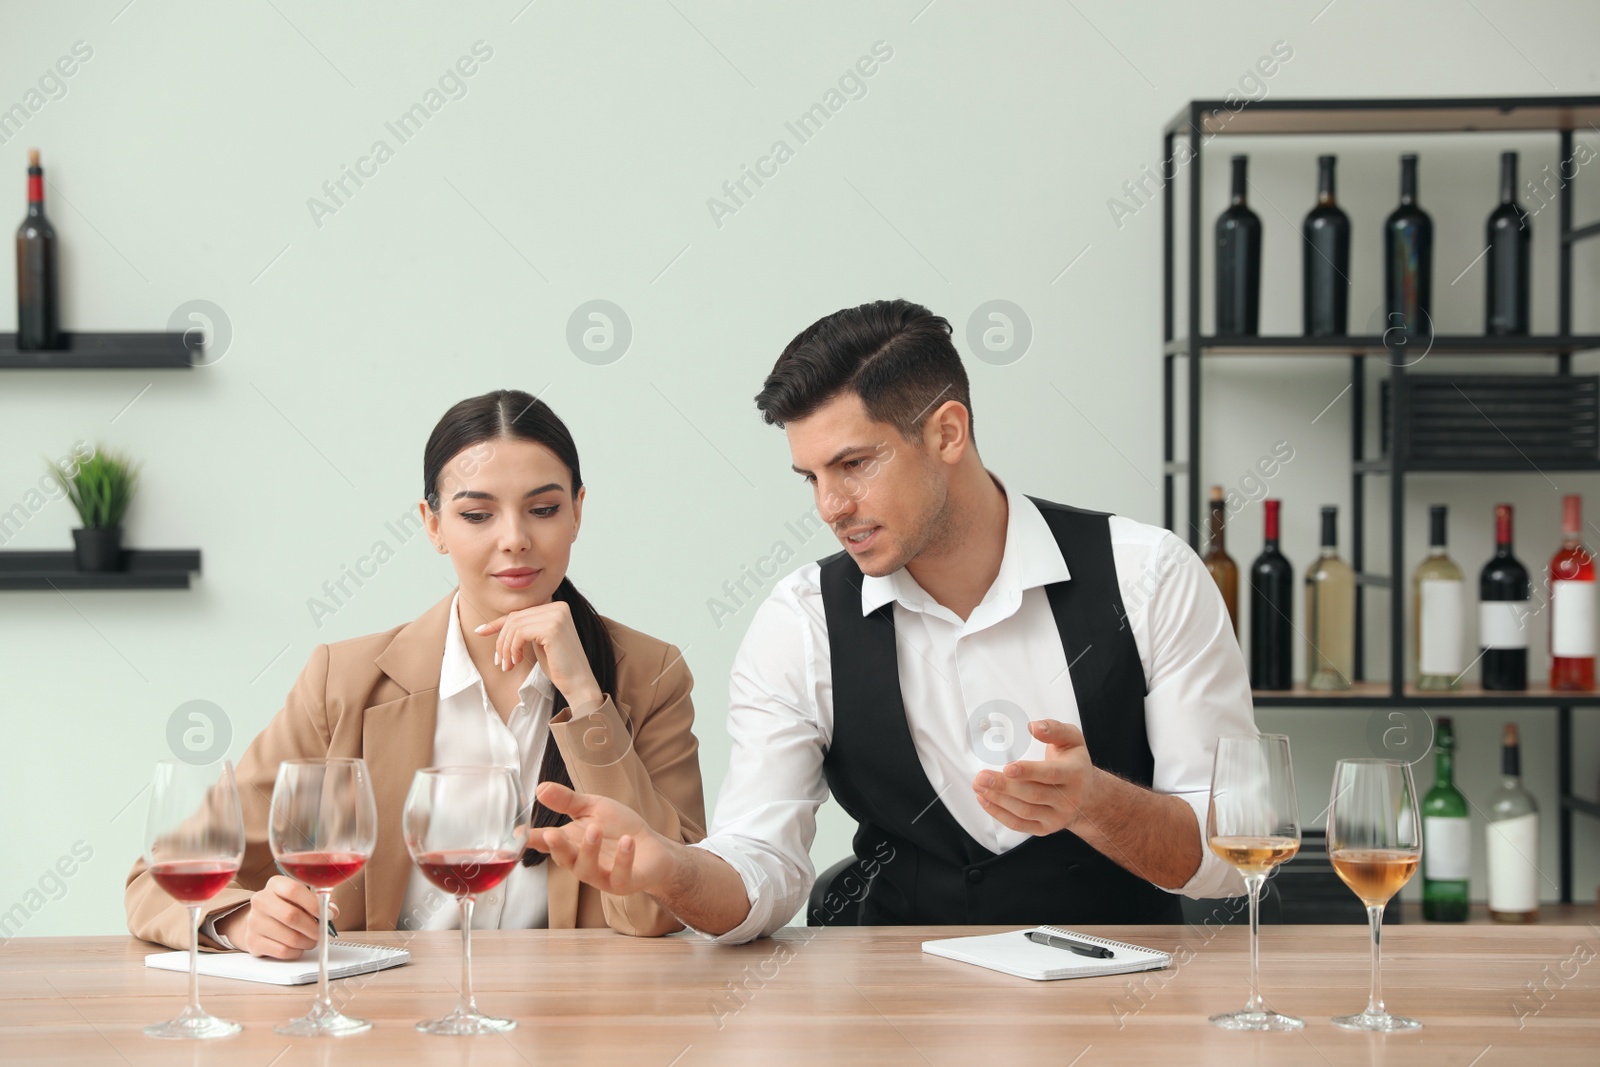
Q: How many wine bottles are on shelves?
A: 13